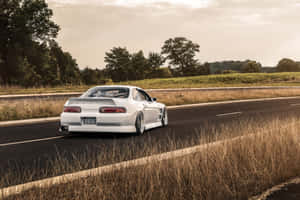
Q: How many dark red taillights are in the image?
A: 2